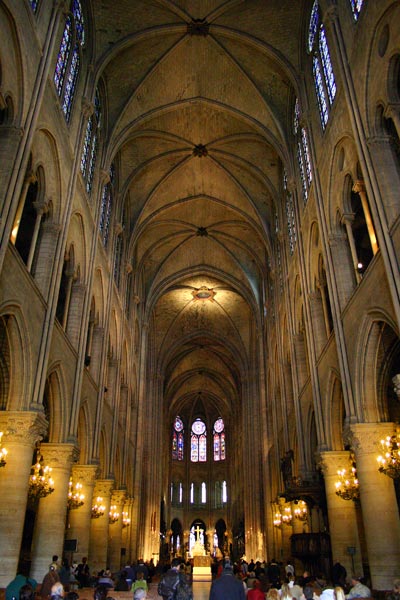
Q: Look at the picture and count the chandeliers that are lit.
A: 11